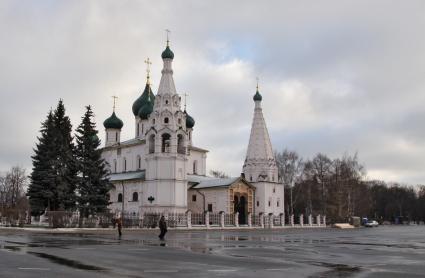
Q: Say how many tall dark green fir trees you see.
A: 3